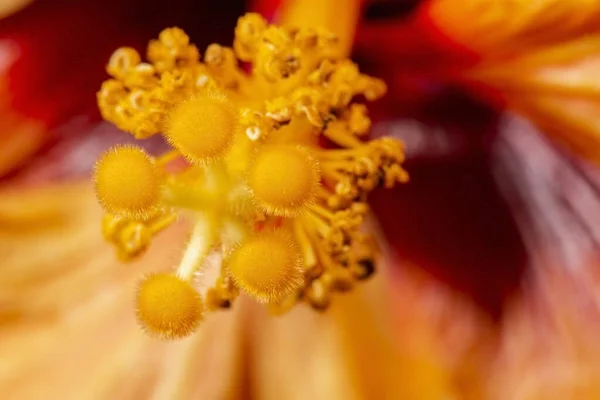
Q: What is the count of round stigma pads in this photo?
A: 5